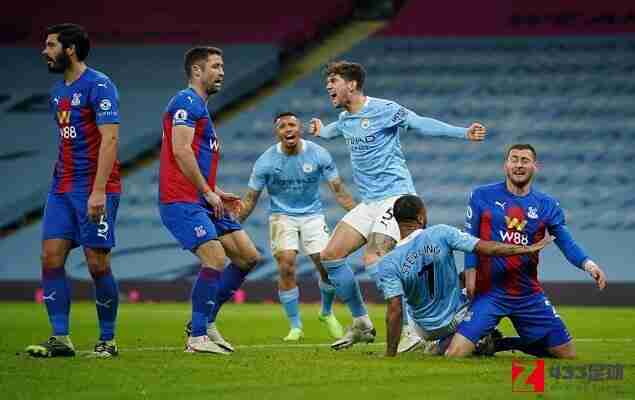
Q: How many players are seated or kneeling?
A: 2